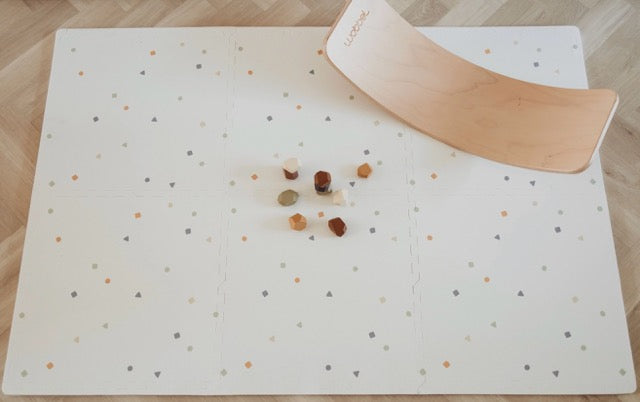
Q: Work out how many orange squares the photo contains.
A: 12